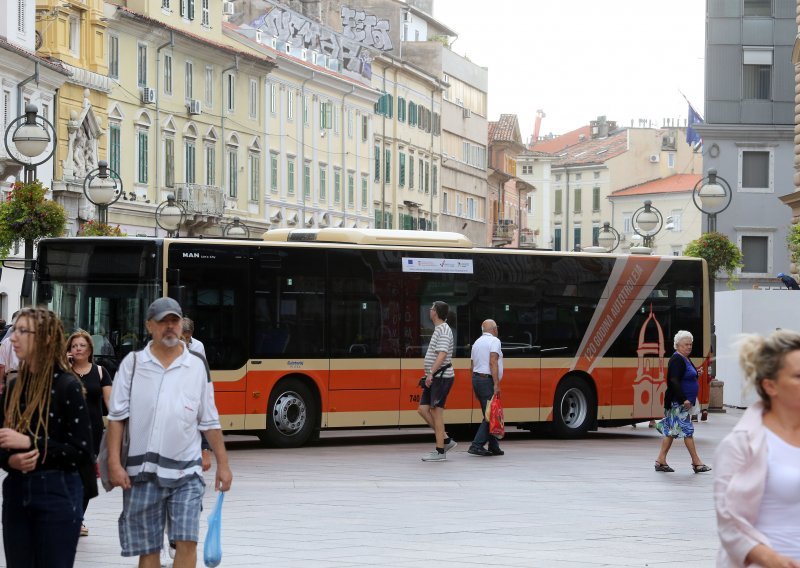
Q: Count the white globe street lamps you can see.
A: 7